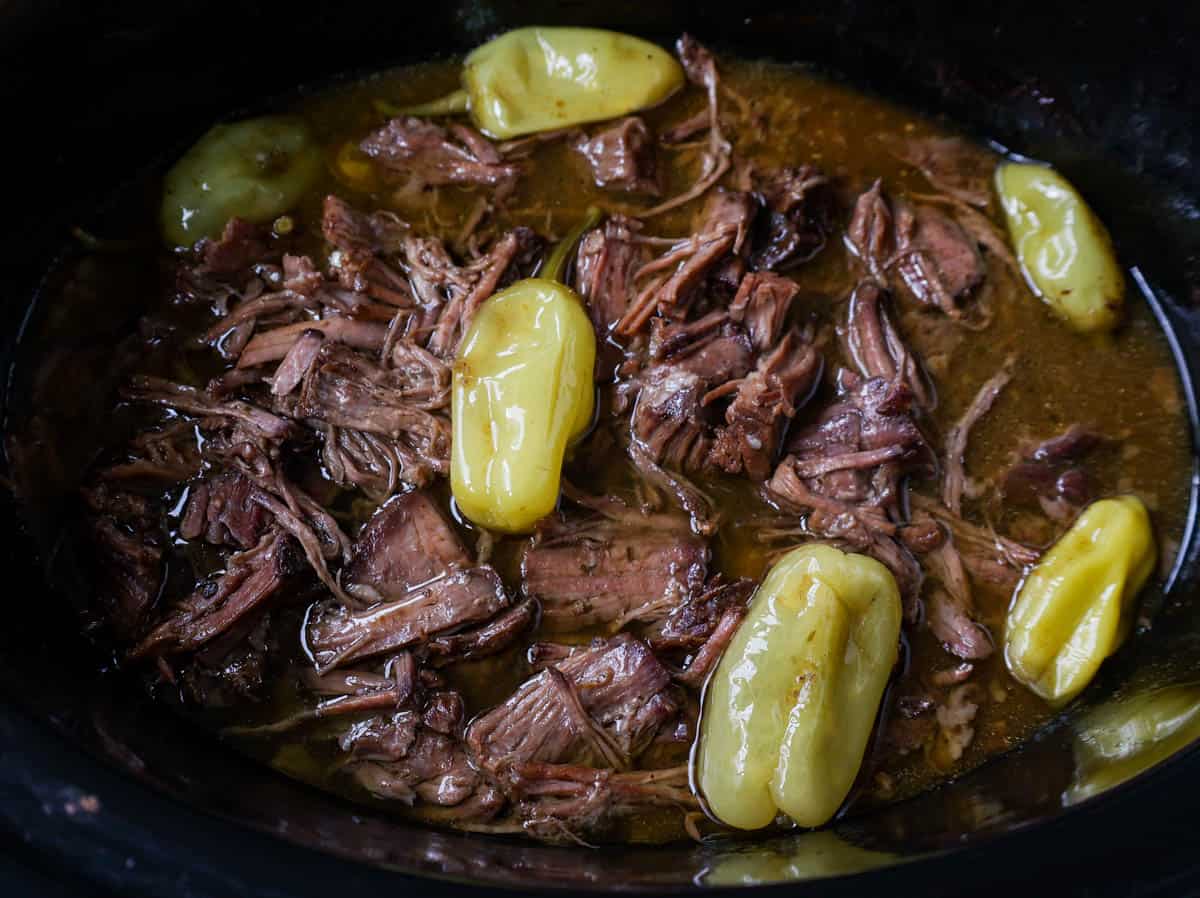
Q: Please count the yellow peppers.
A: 6